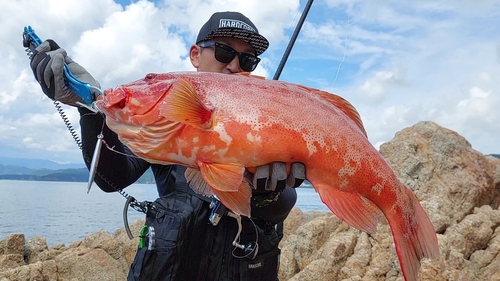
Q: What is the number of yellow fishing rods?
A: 0